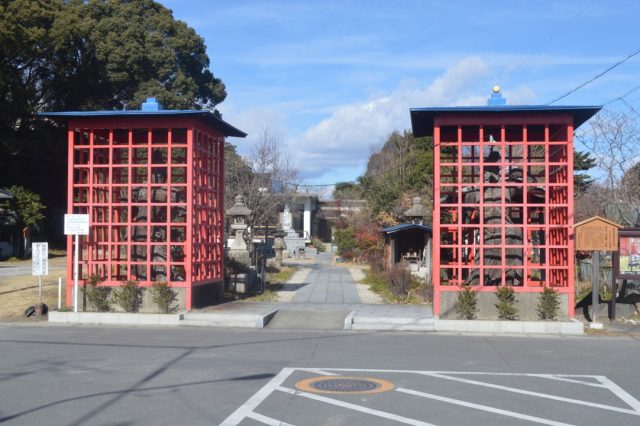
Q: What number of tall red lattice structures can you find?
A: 2